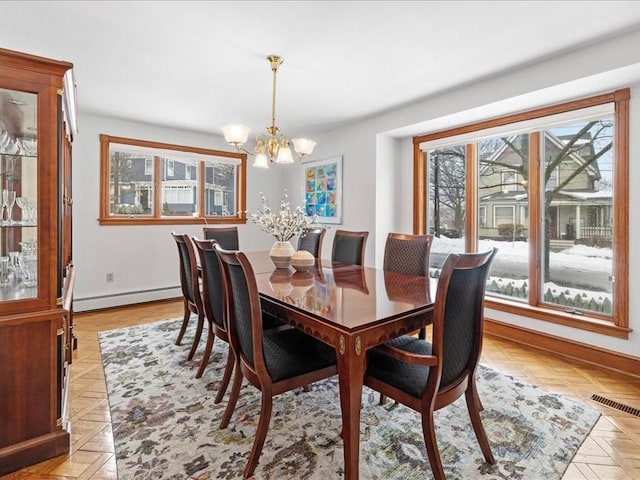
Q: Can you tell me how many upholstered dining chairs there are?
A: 8